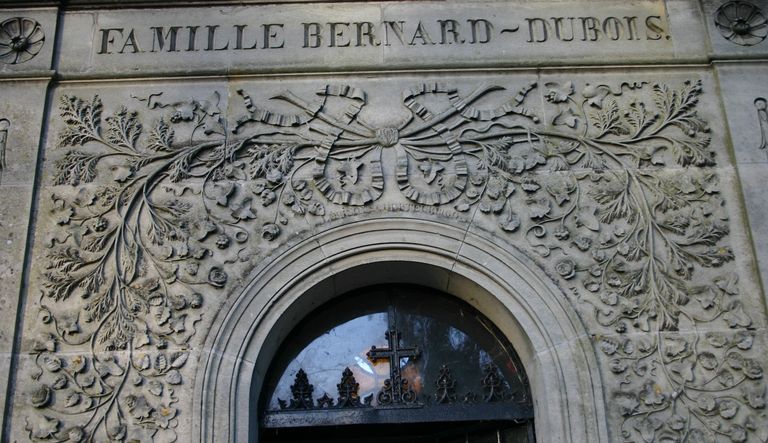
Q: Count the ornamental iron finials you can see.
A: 4